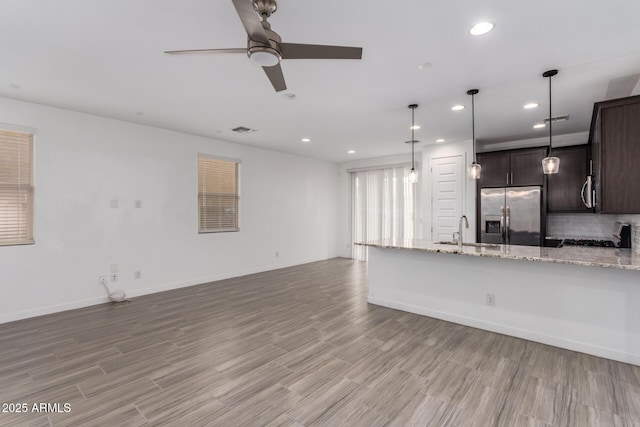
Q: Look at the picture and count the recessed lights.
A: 8